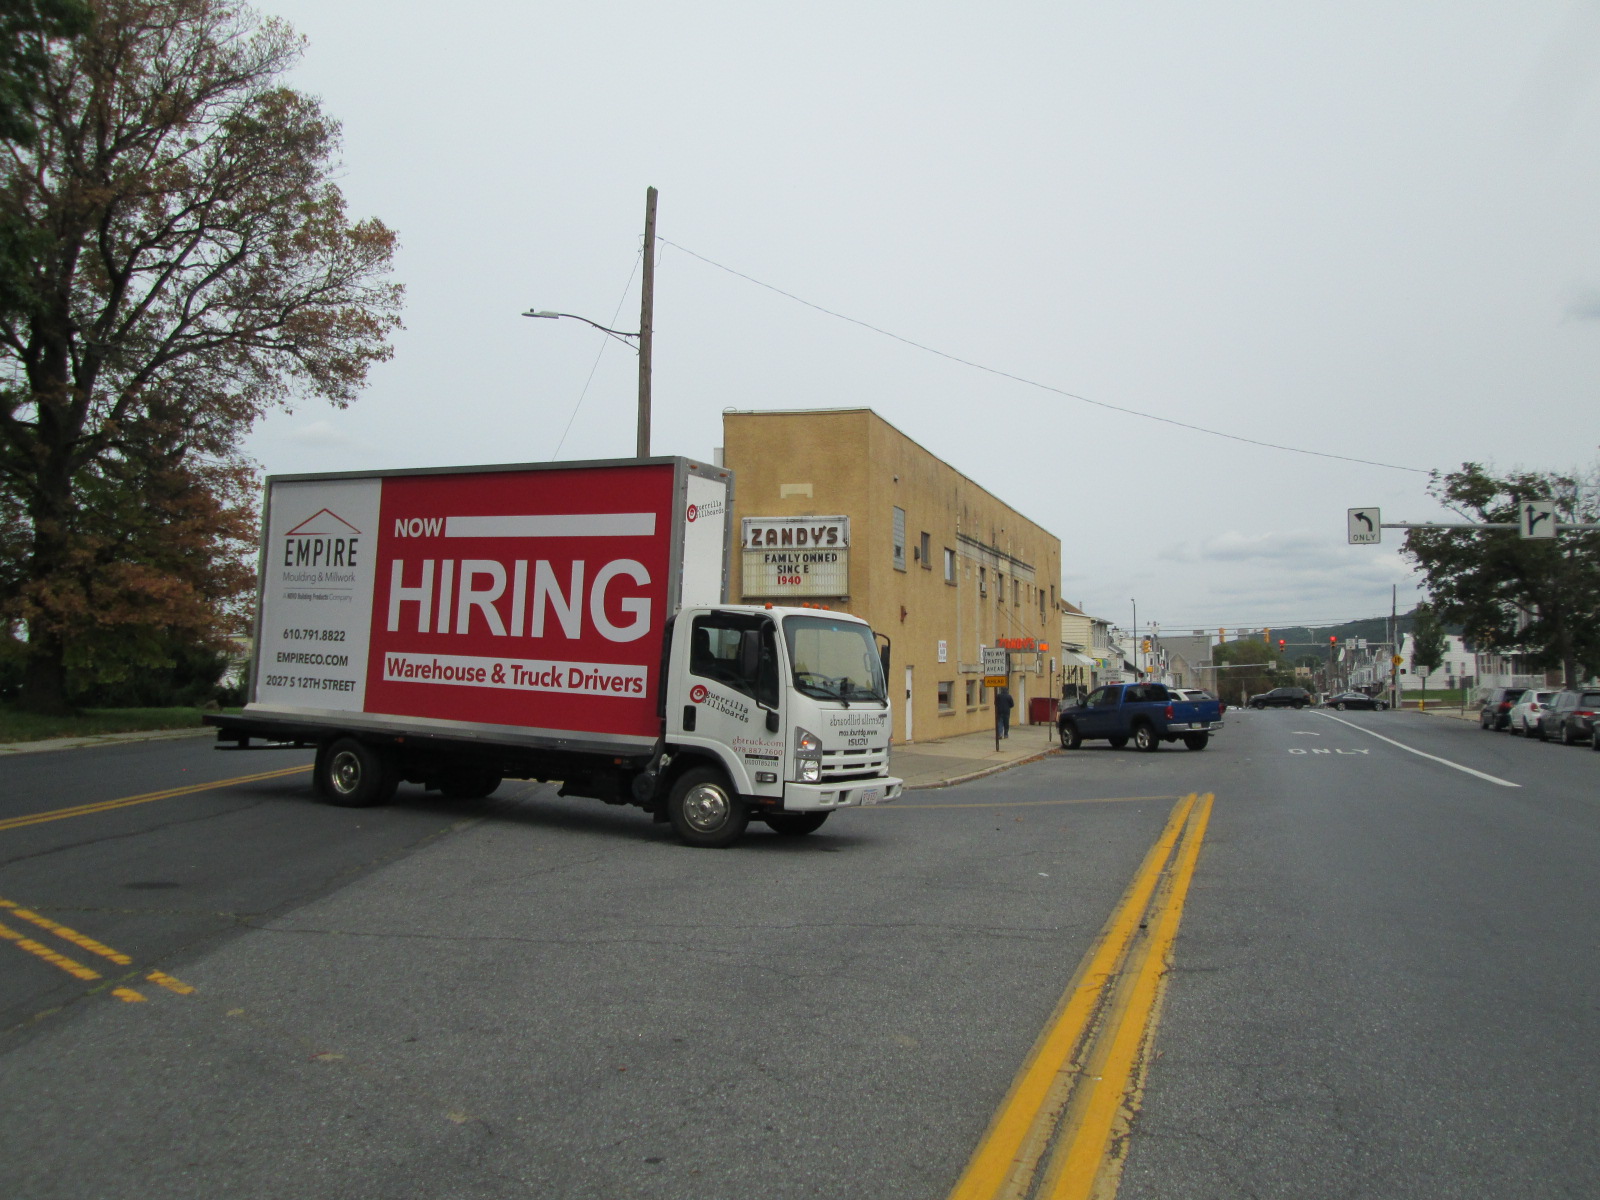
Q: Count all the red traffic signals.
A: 2